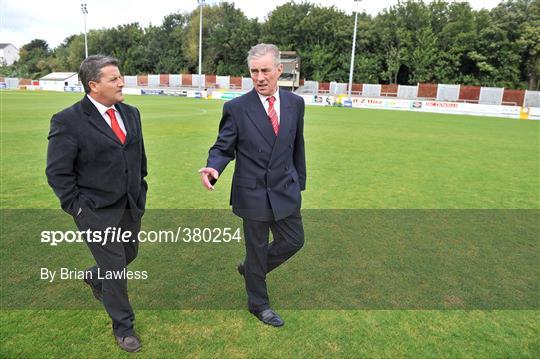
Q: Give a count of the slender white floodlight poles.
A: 3